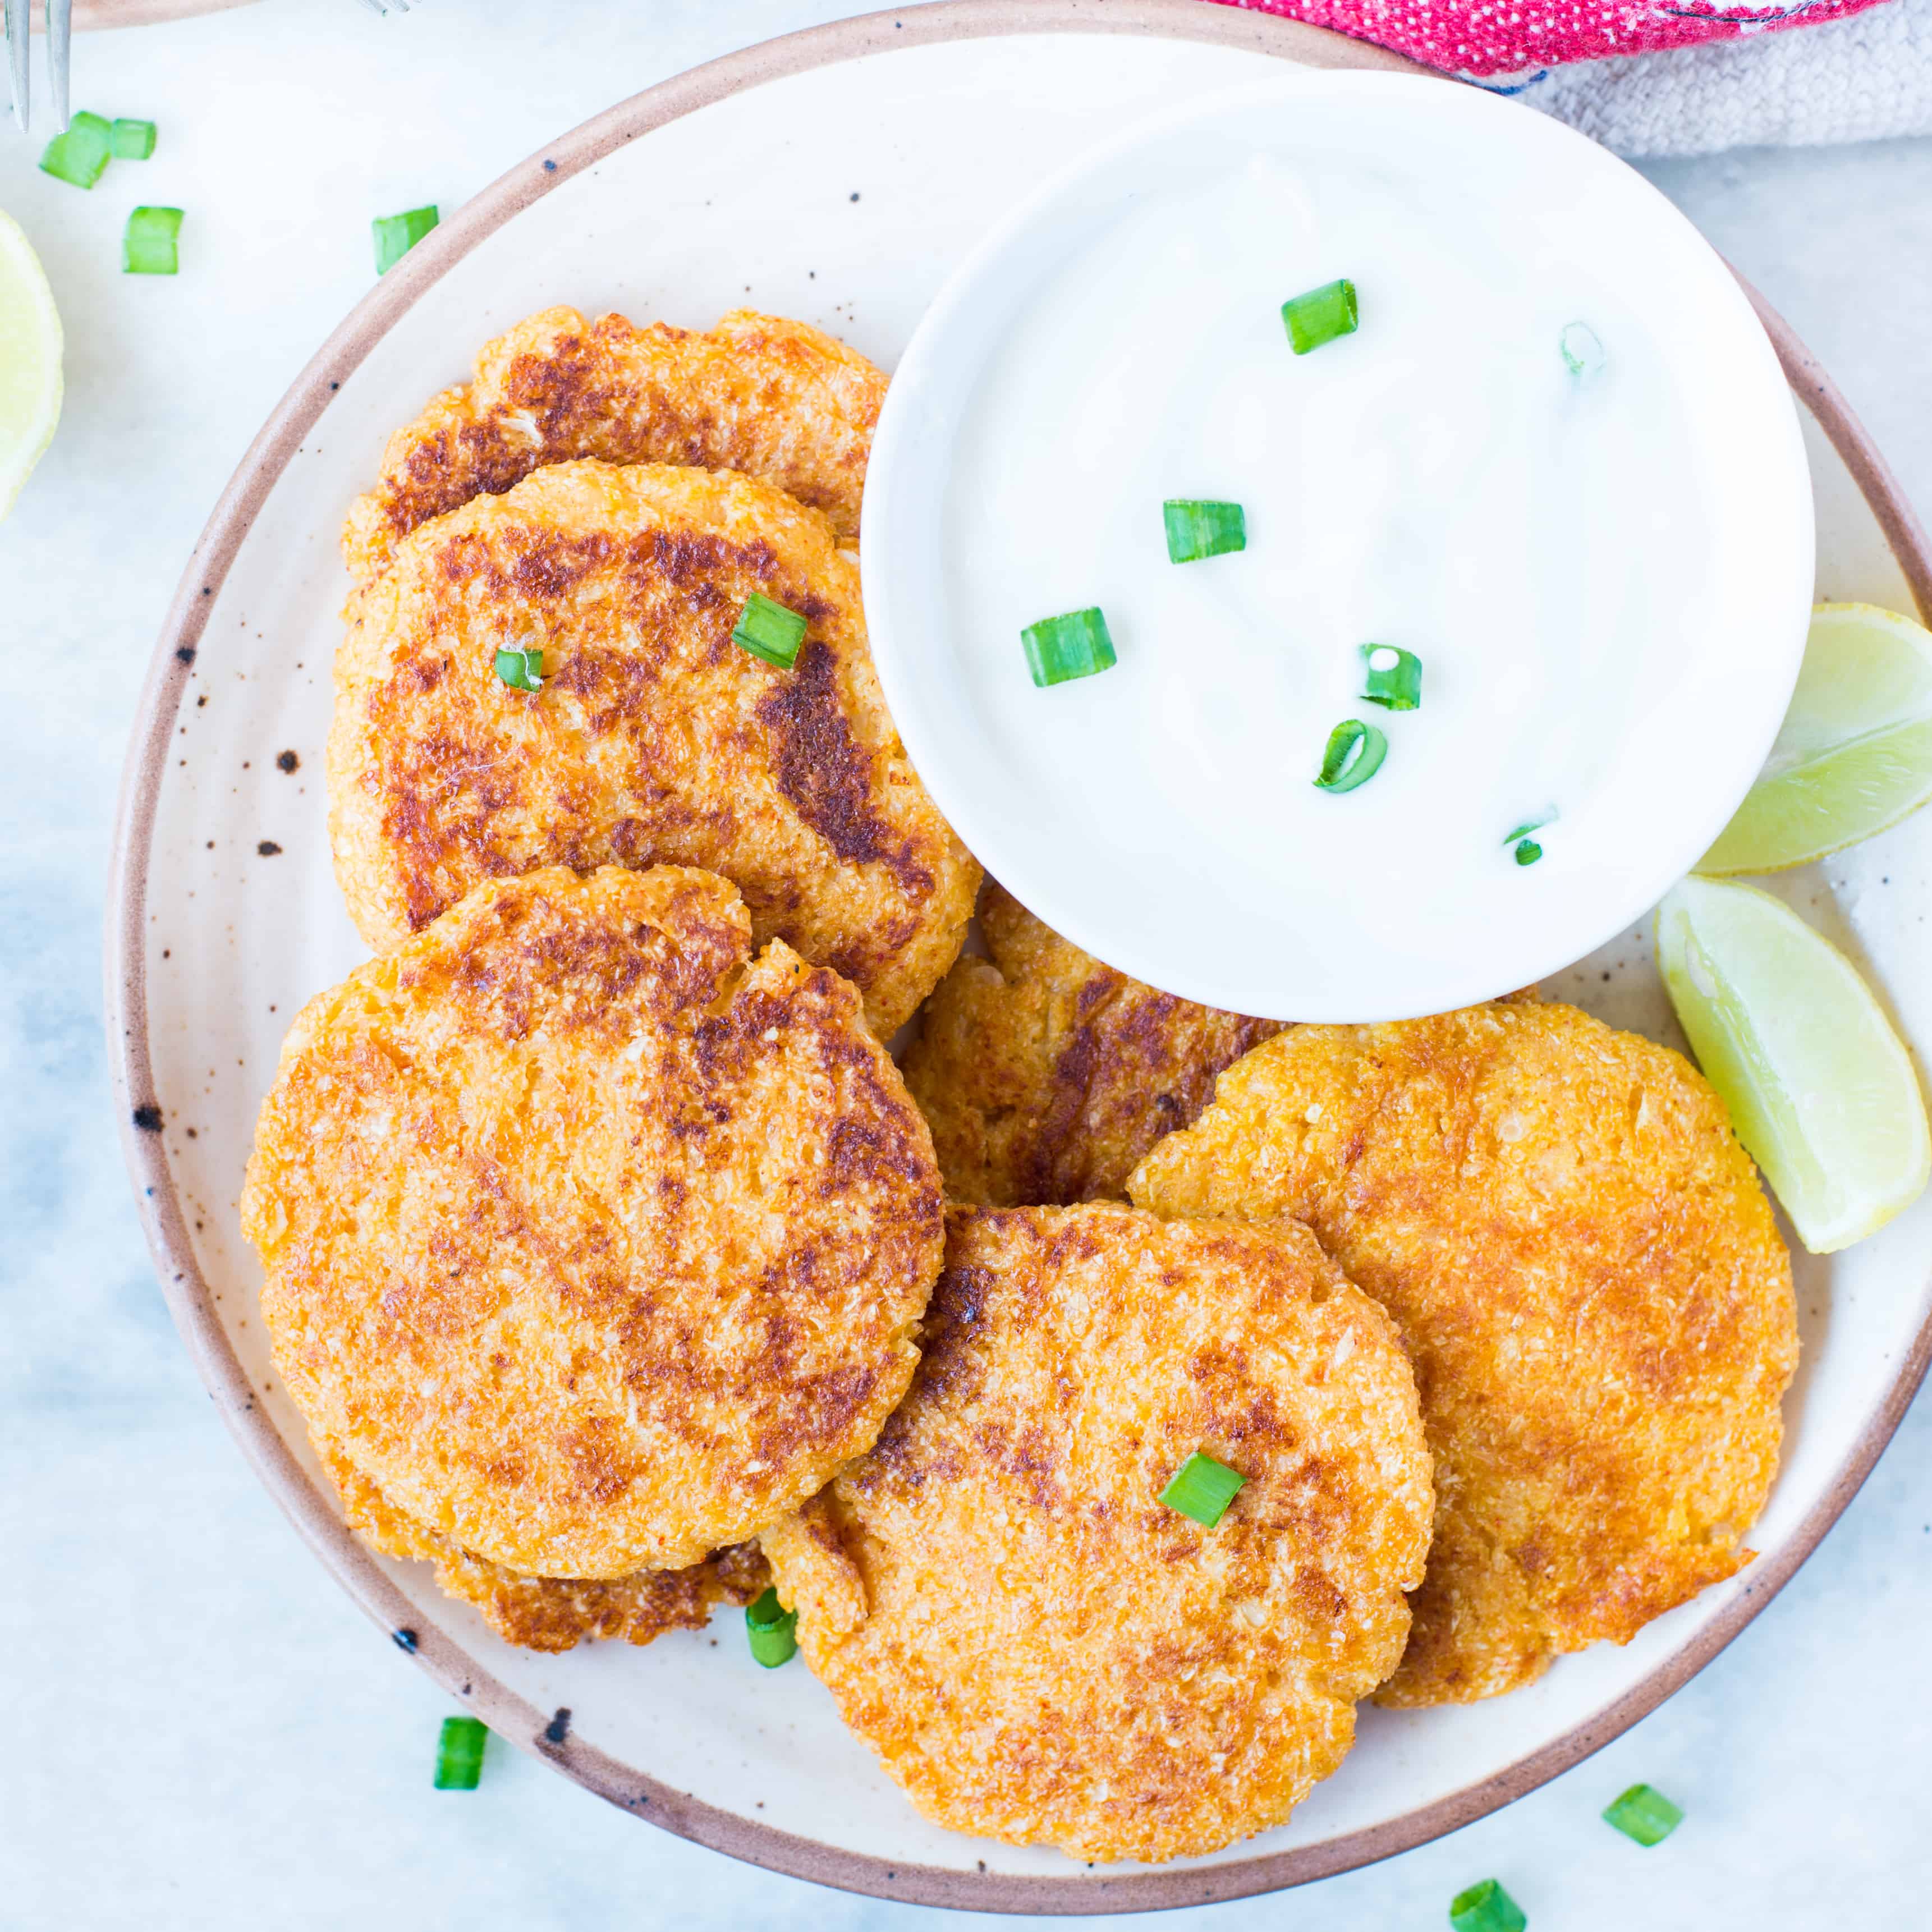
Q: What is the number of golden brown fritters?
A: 7